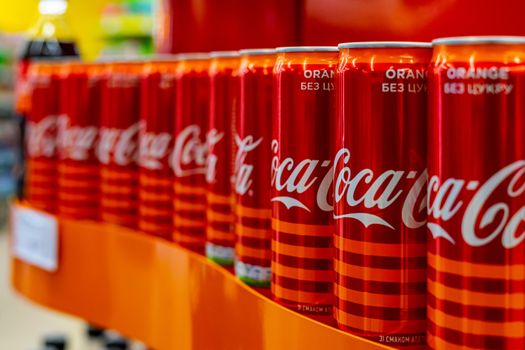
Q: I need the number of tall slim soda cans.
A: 10